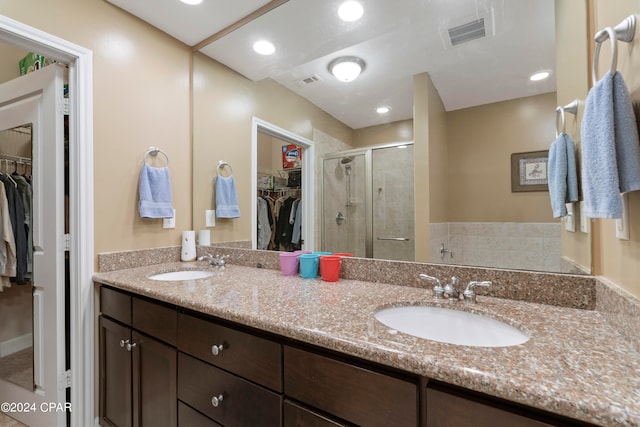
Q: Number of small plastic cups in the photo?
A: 3